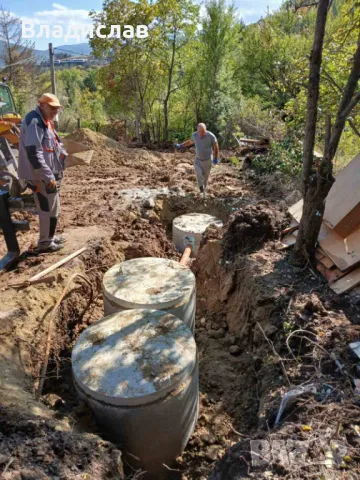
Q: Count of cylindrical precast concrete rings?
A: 3